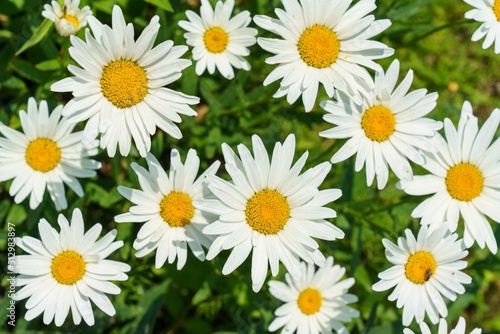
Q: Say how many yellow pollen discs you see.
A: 13